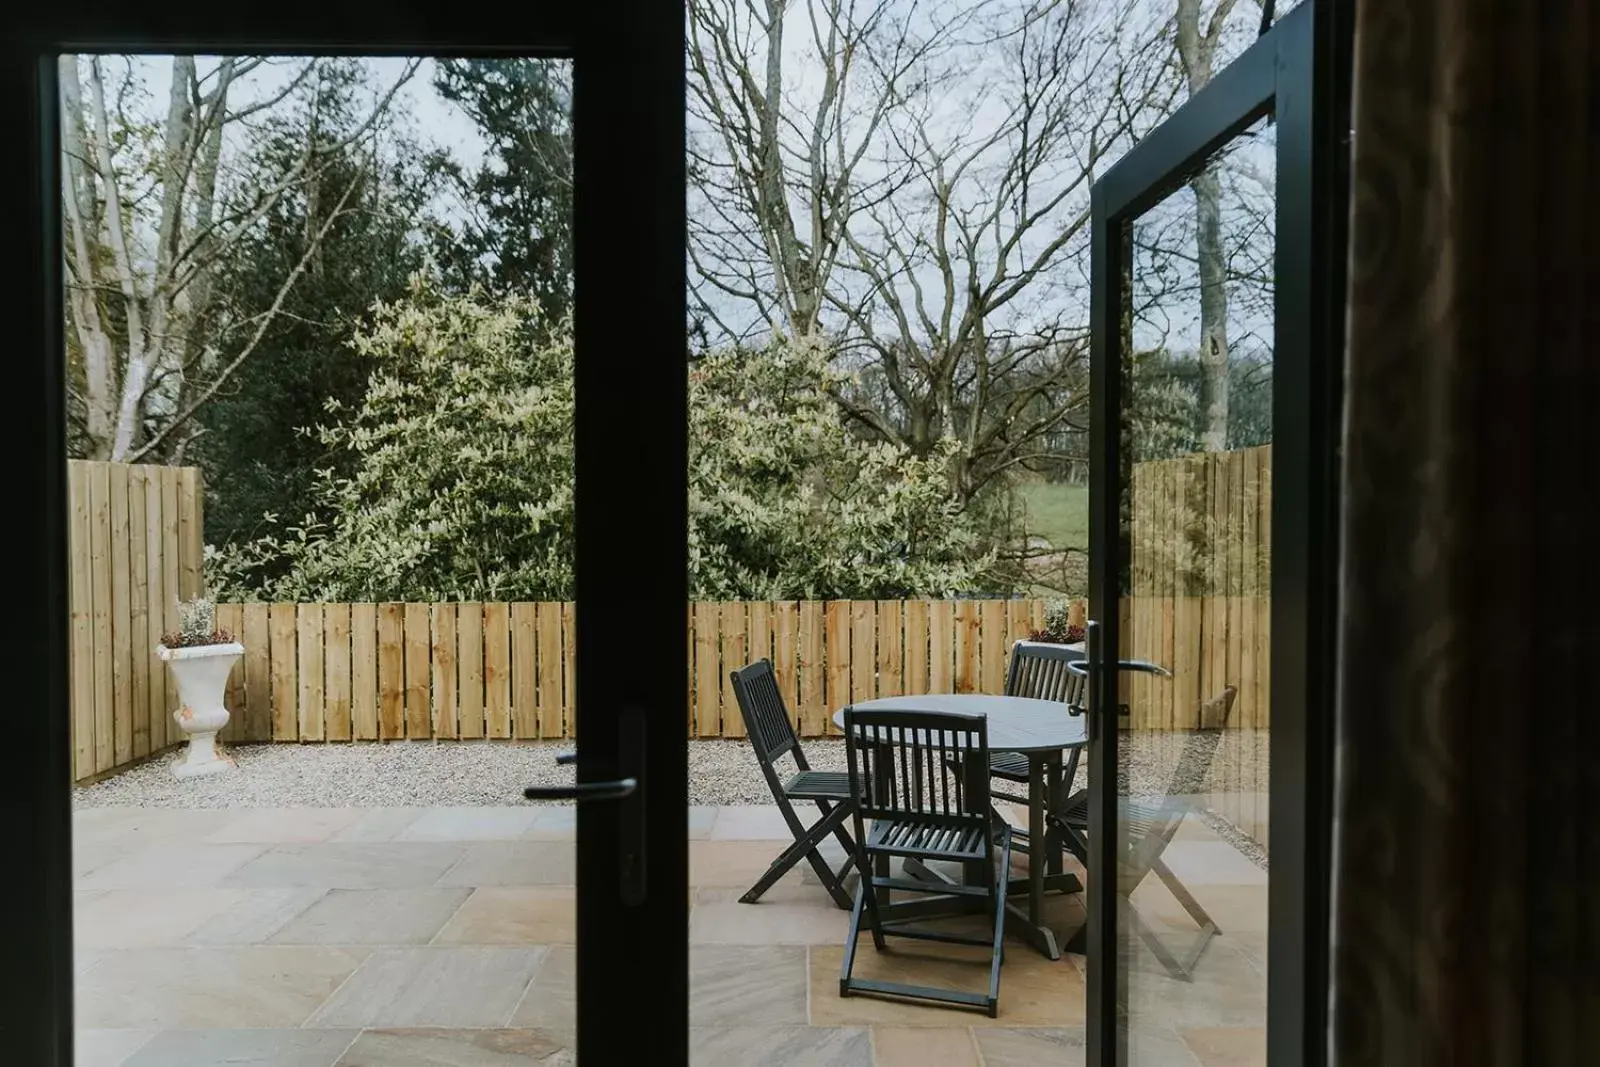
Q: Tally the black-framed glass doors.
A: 2